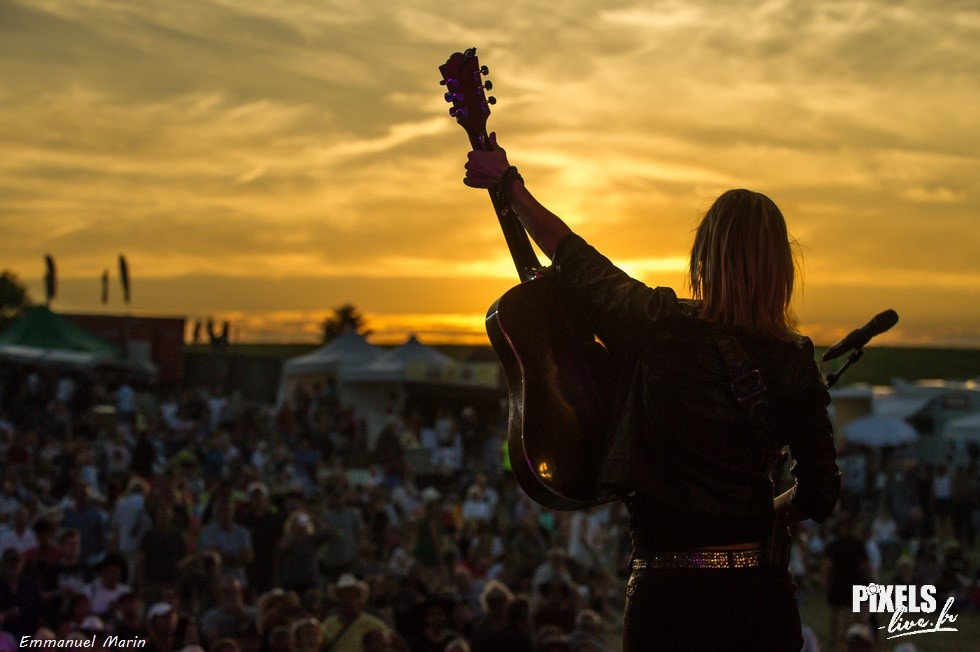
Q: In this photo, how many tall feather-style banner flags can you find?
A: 3